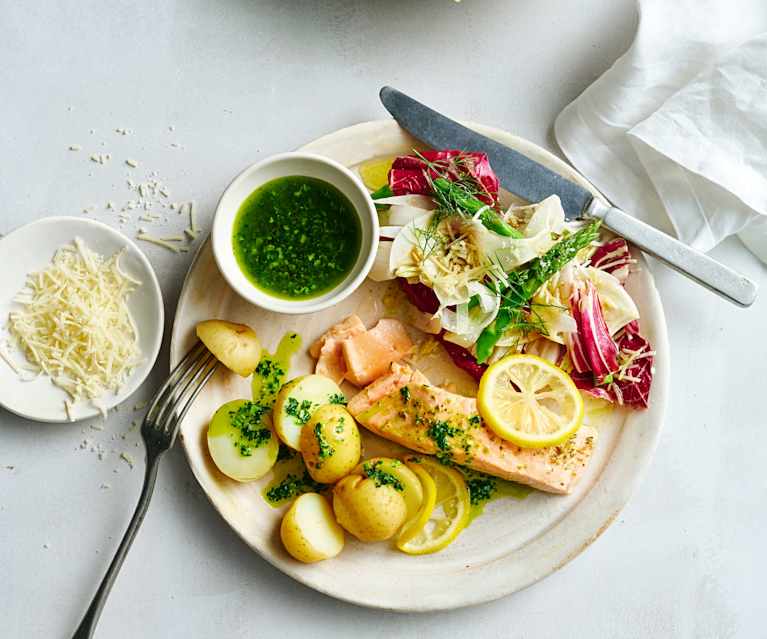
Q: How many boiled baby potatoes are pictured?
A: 7